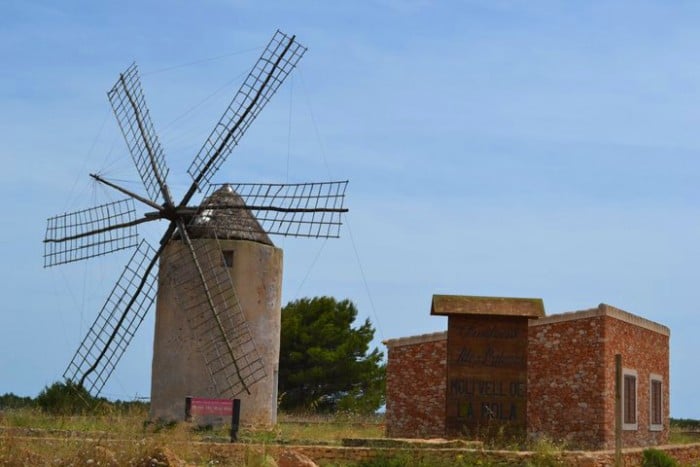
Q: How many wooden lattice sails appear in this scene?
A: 6